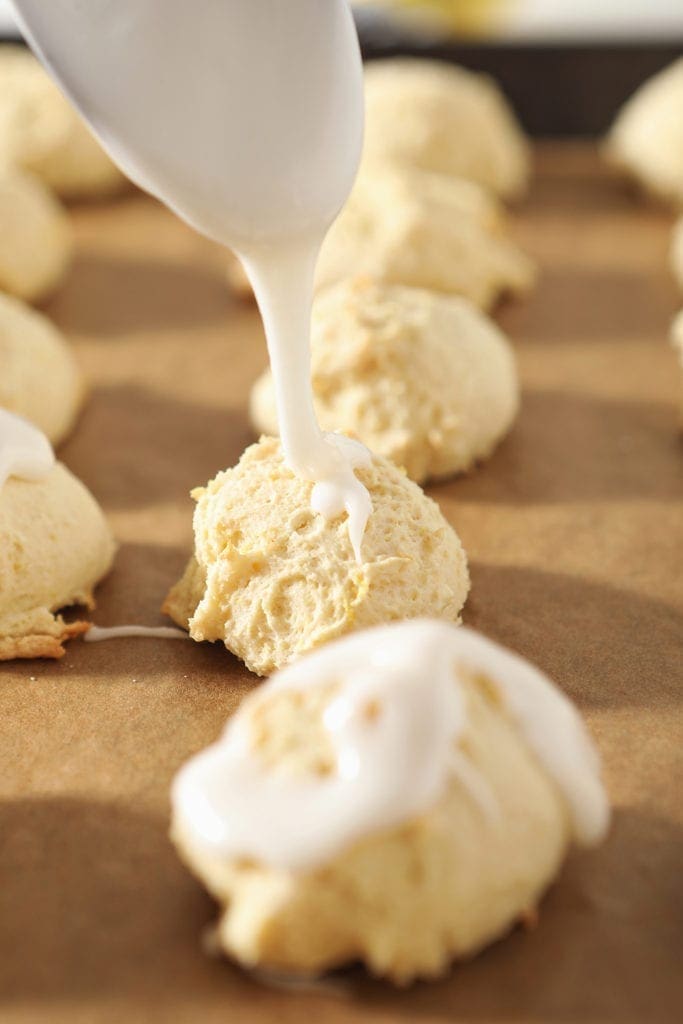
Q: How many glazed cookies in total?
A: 3